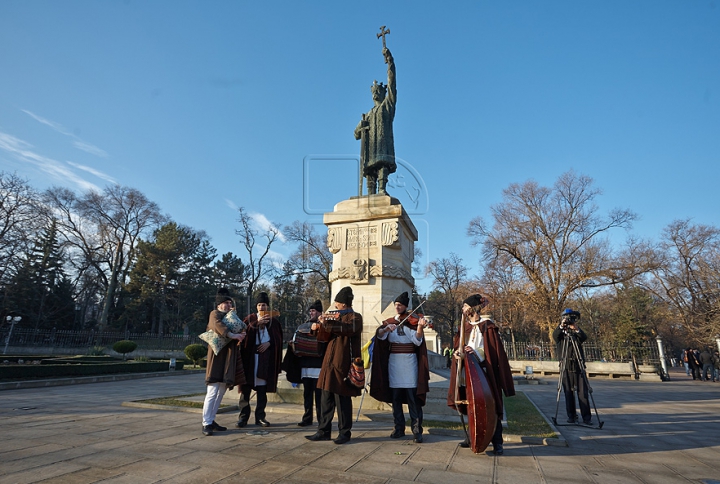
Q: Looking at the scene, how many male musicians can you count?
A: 6